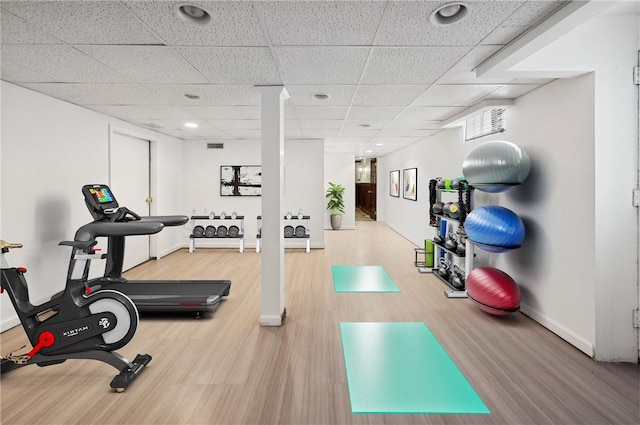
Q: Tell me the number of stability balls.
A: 3